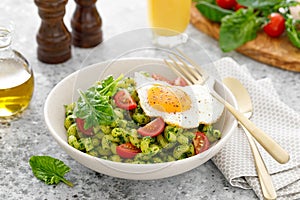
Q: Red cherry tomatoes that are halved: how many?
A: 5